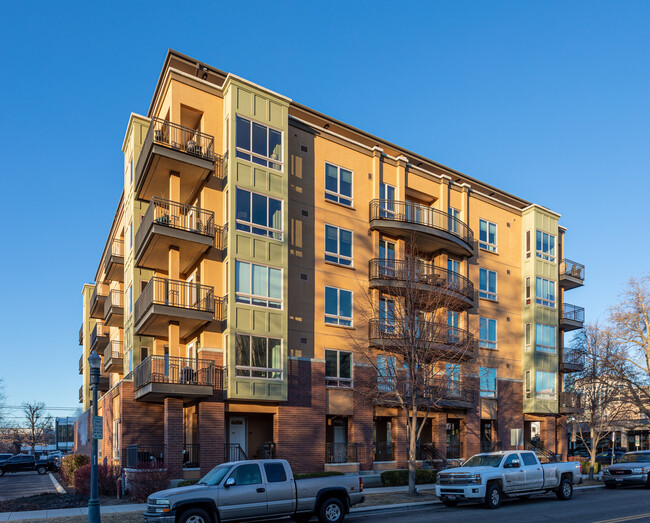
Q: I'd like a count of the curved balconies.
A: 4